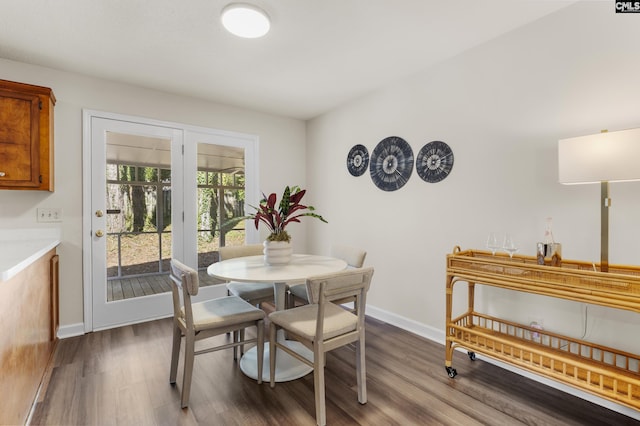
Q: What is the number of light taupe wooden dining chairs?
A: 4